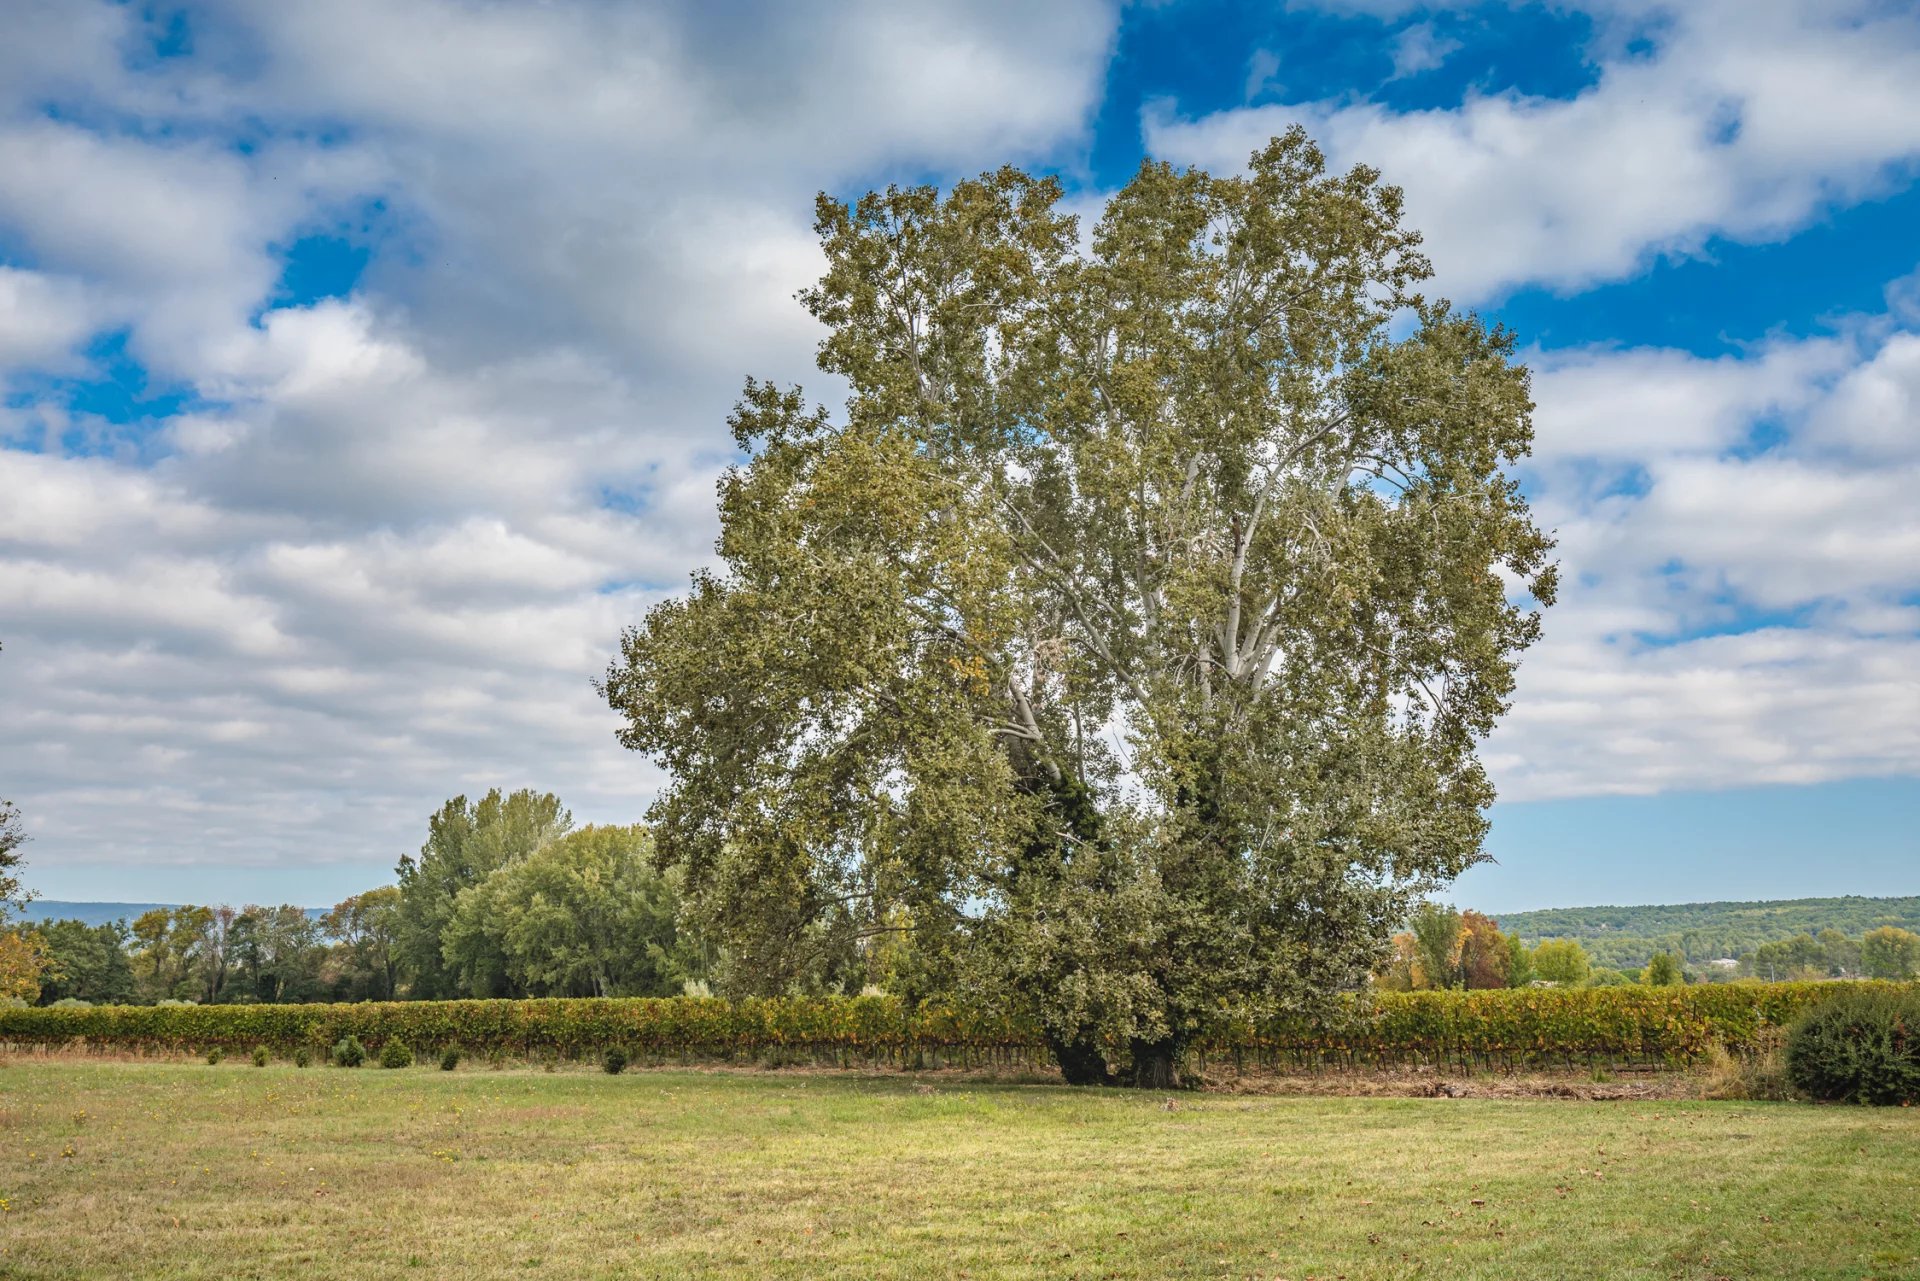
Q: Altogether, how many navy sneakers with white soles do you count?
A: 0